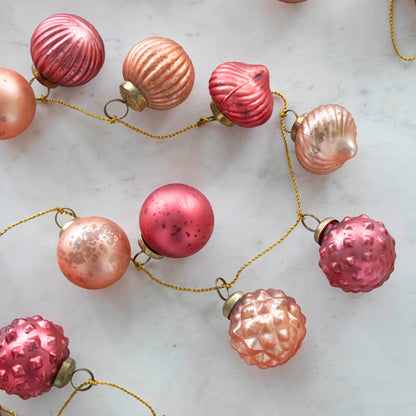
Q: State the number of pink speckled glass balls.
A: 1